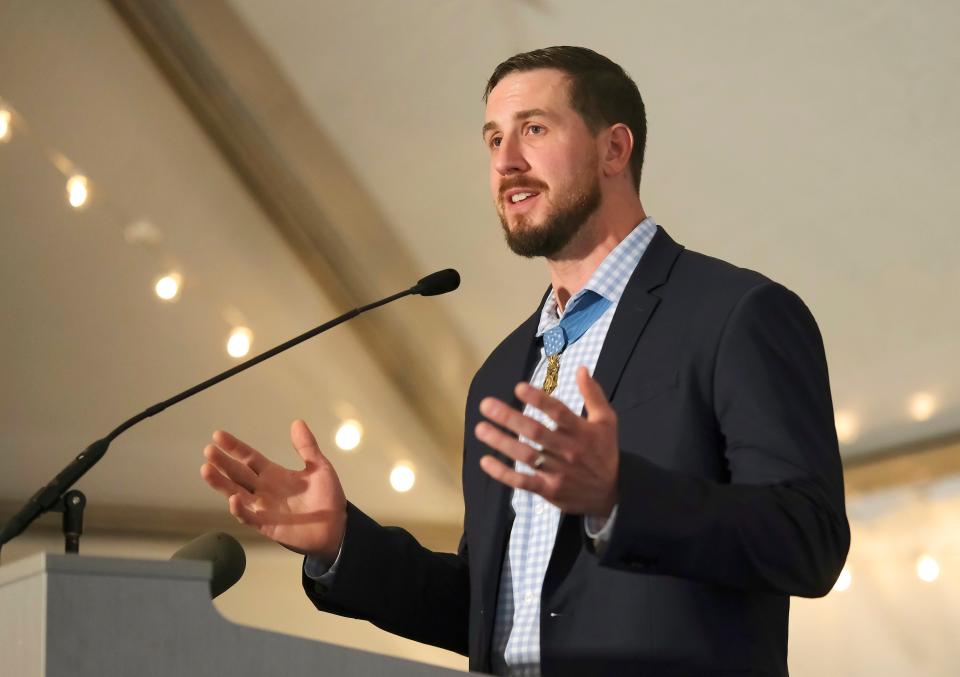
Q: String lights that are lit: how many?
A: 10